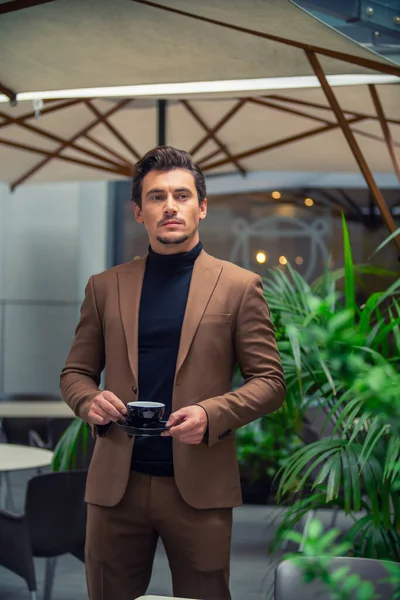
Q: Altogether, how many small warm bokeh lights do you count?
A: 5